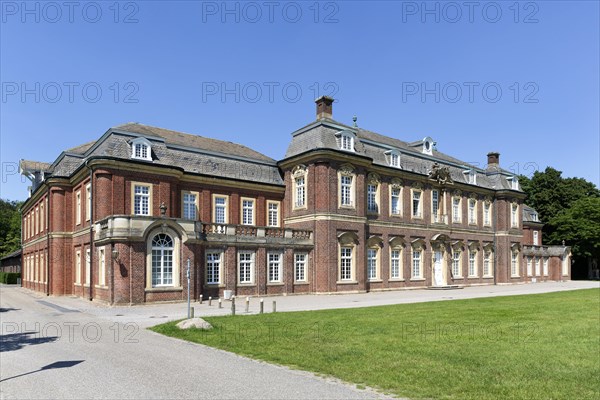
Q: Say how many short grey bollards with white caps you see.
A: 6